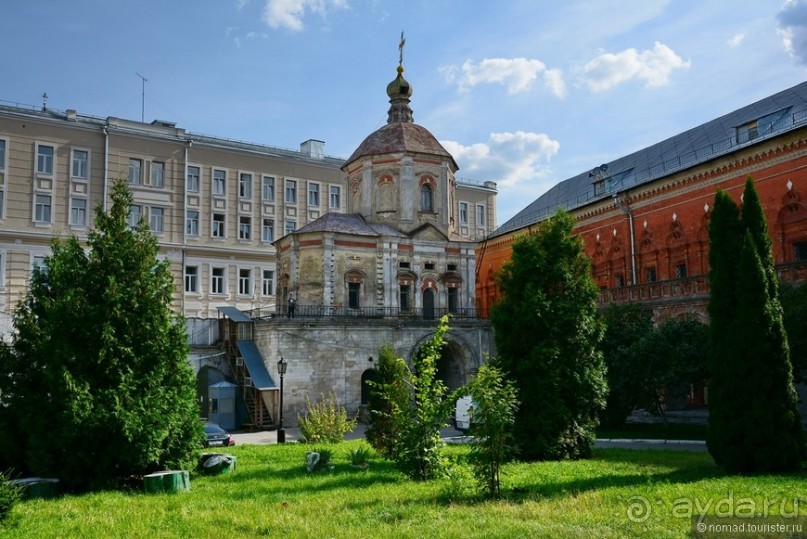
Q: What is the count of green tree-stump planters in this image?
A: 3